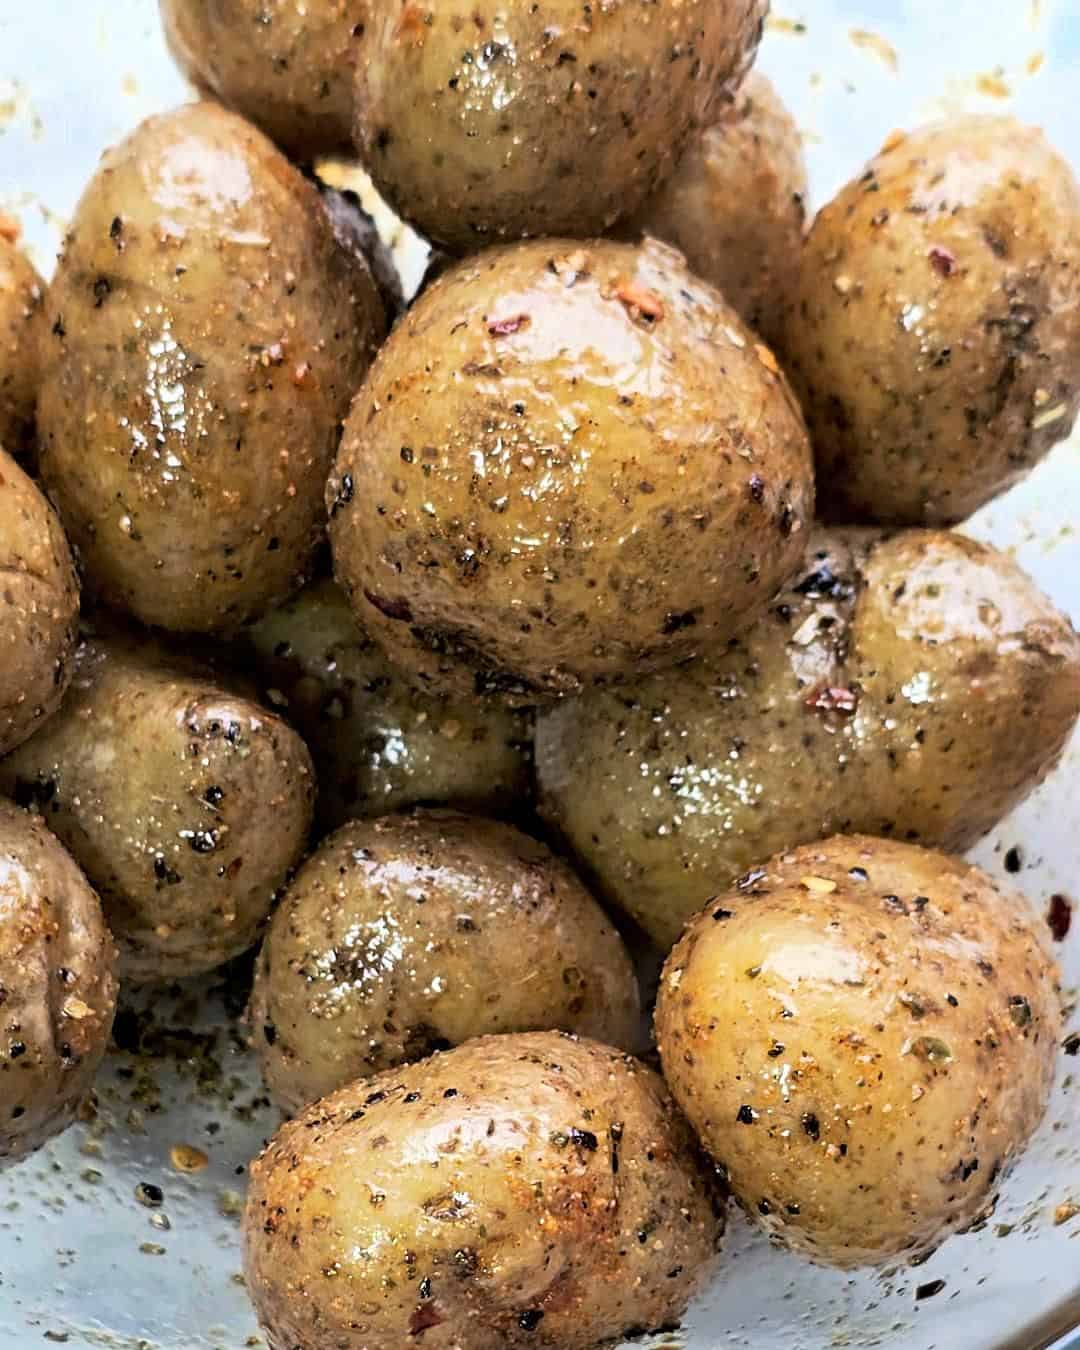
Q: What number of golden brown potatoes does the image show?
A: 15